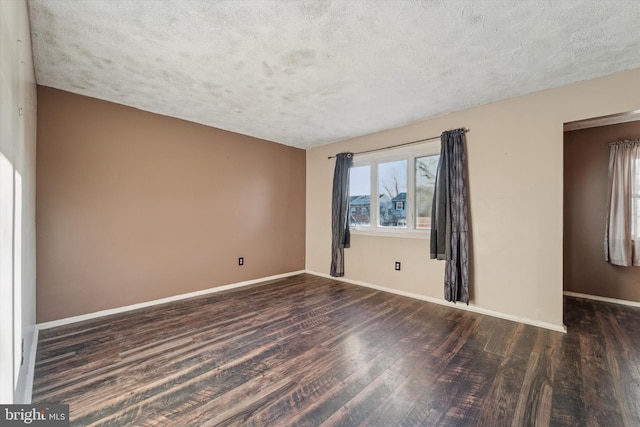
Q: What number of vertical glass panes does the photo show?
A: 3